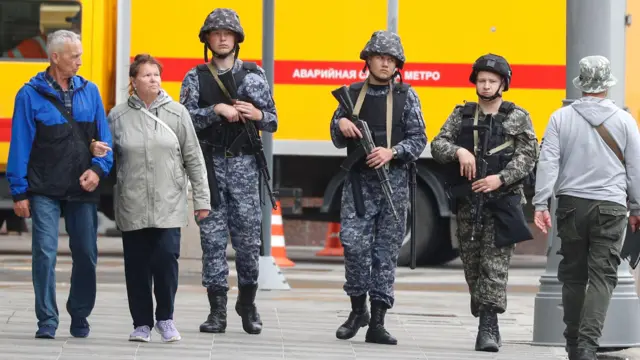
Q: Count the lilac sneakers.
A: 2